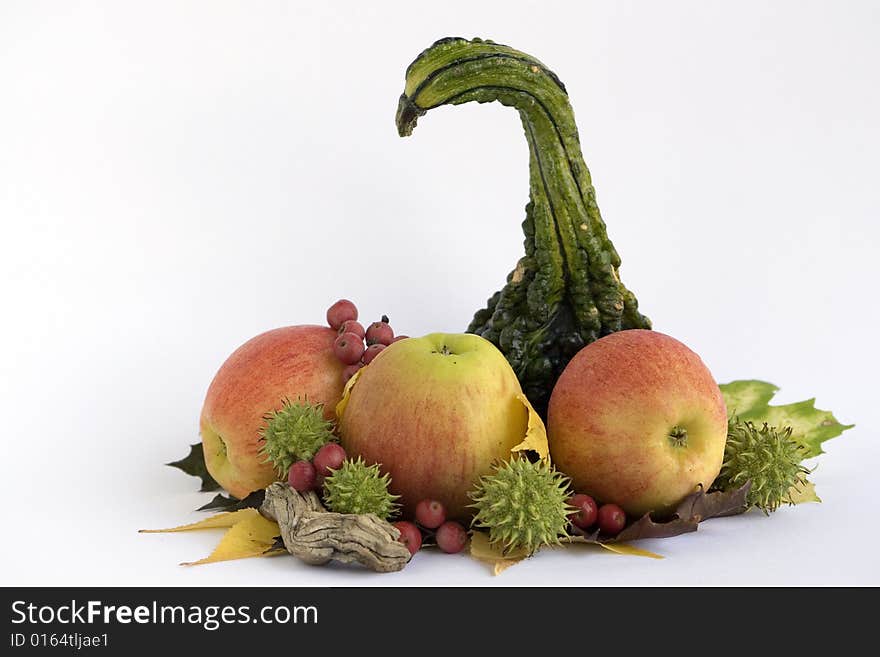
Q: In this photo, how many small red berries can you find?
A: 14